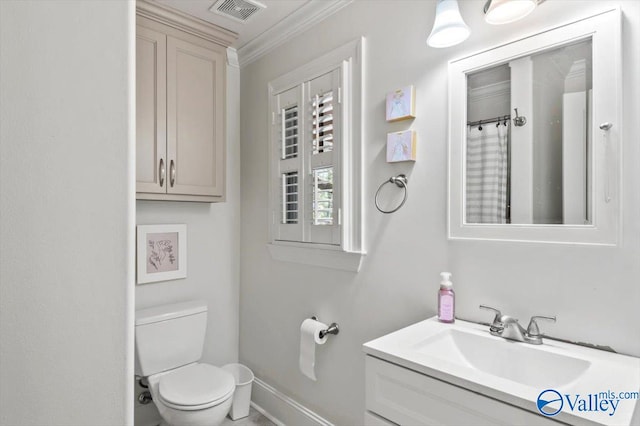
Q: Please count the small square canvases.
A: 2